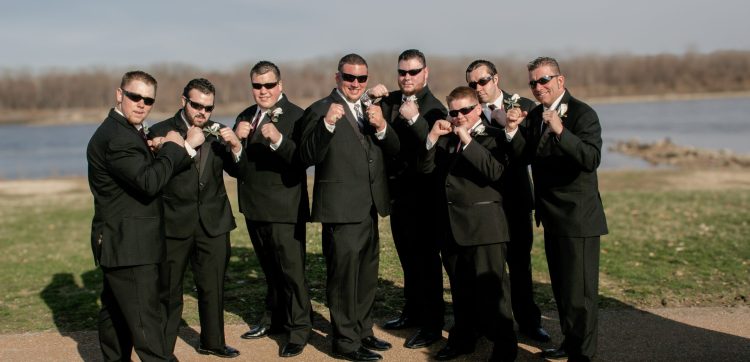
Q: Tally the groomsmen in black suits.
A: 8